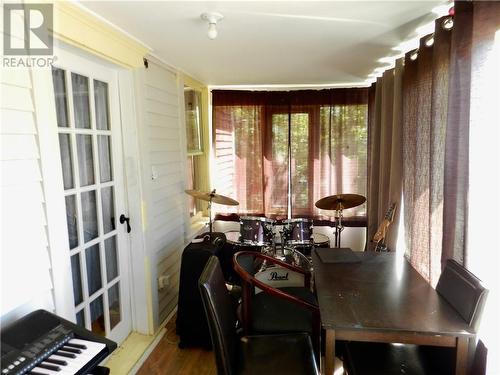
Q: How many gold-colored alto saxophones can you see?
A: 0